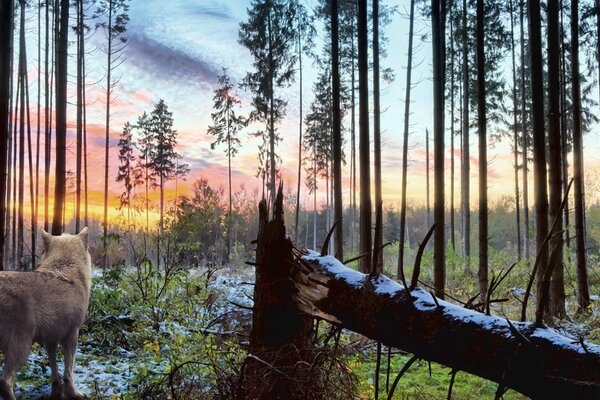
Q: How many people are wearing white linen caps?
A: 0